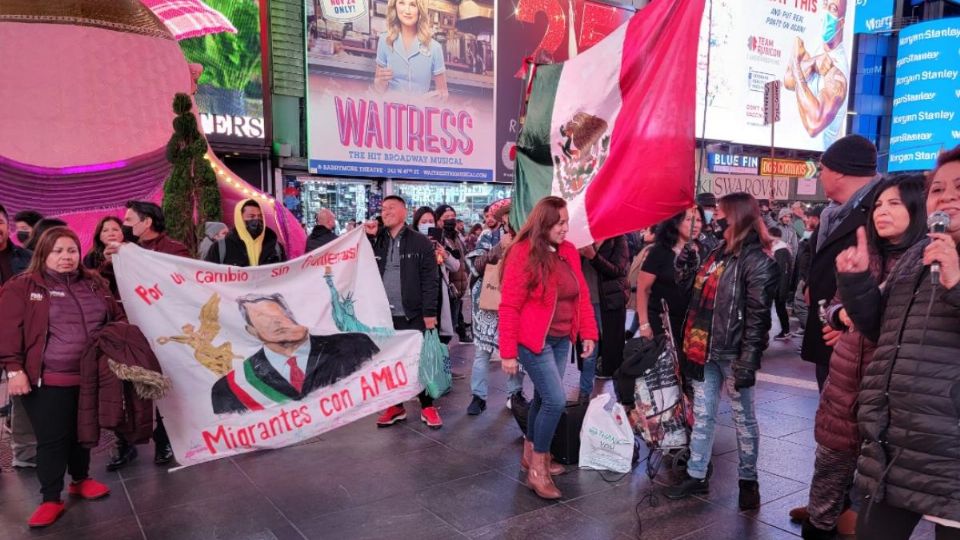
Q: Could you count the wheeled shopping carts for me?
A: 1